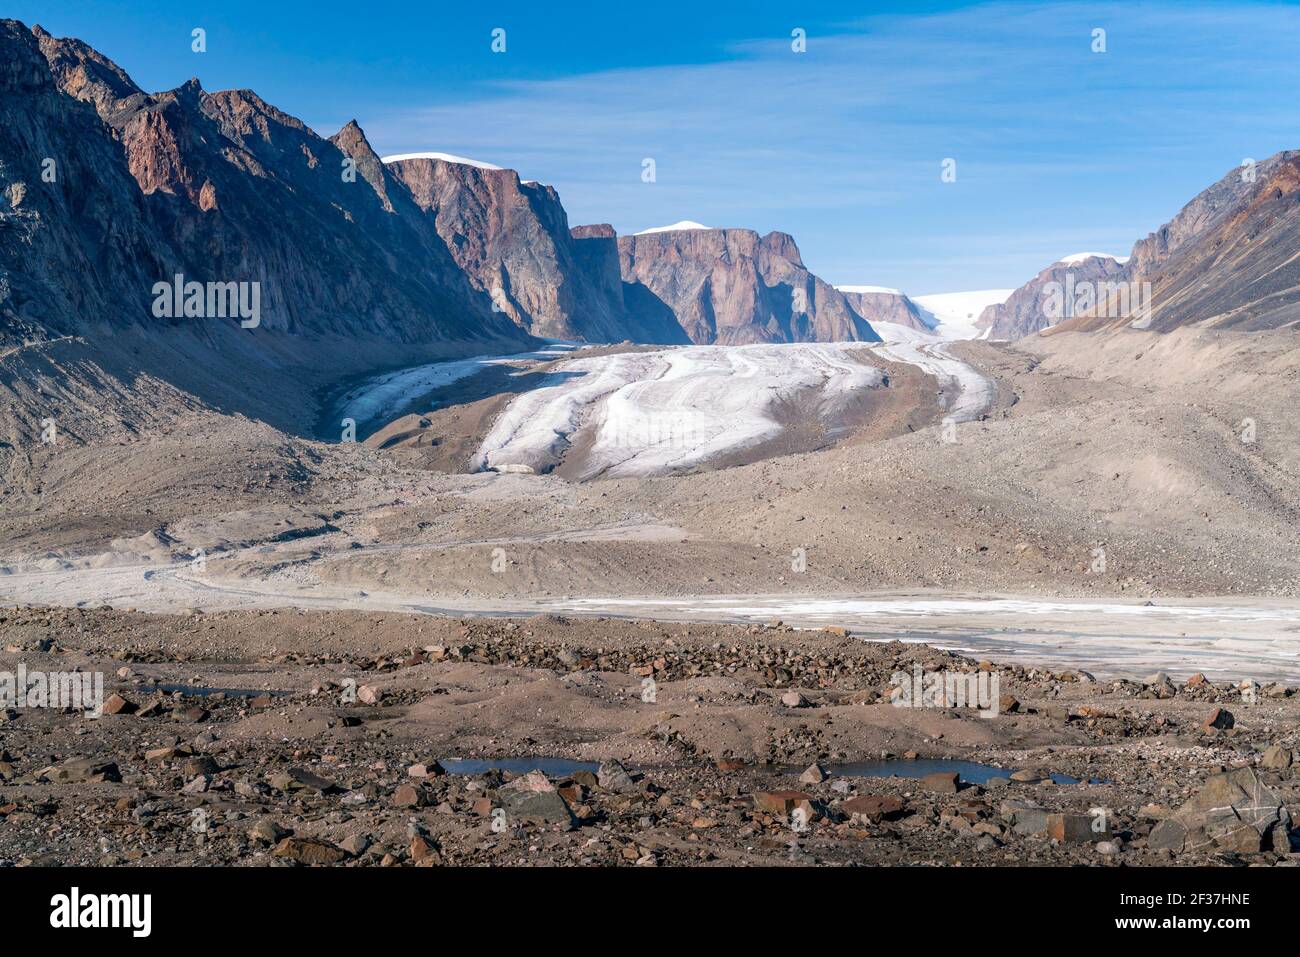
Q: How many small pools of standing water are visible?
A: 3